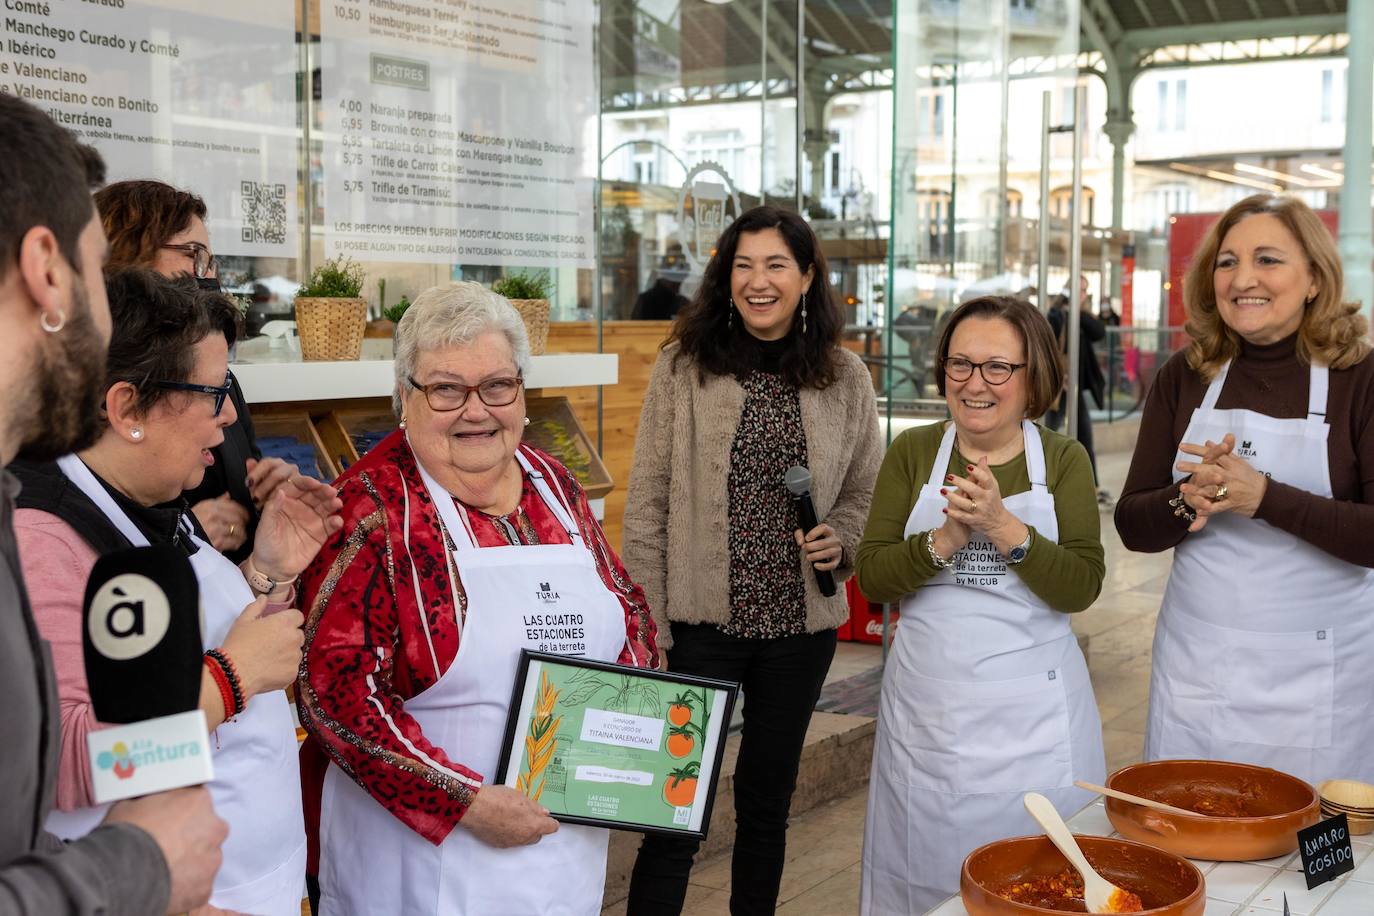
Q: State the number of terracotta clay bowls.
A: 2